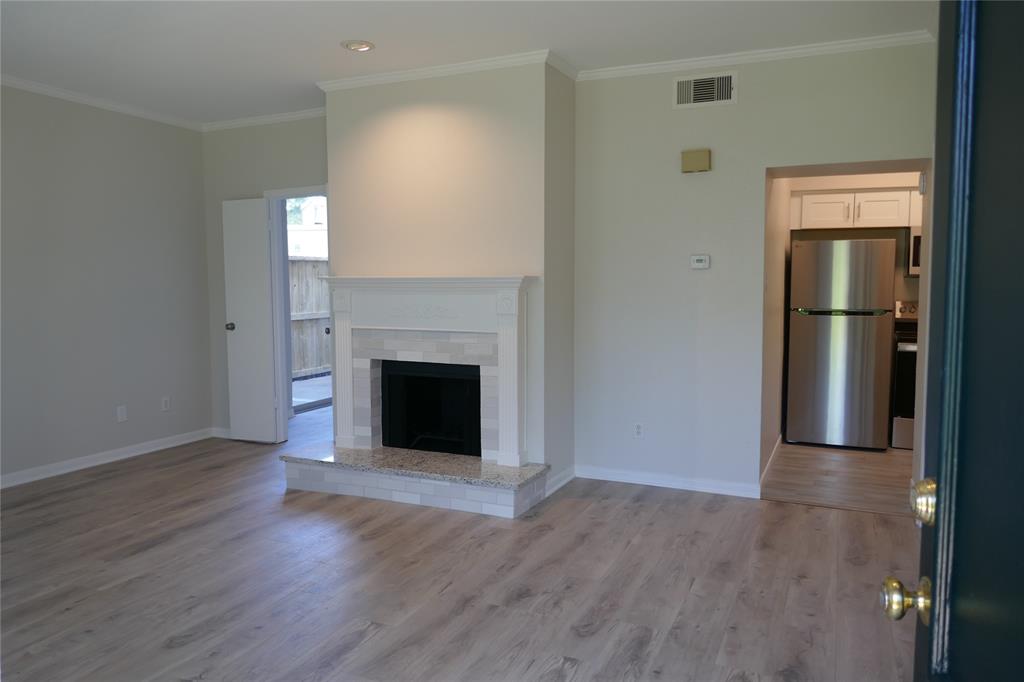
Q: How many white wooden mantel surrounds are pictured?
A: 1